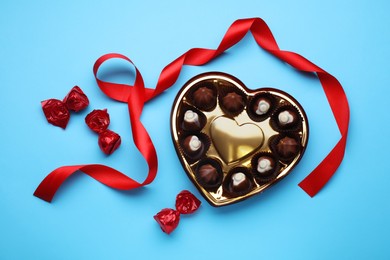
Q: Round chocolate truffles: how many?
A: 10